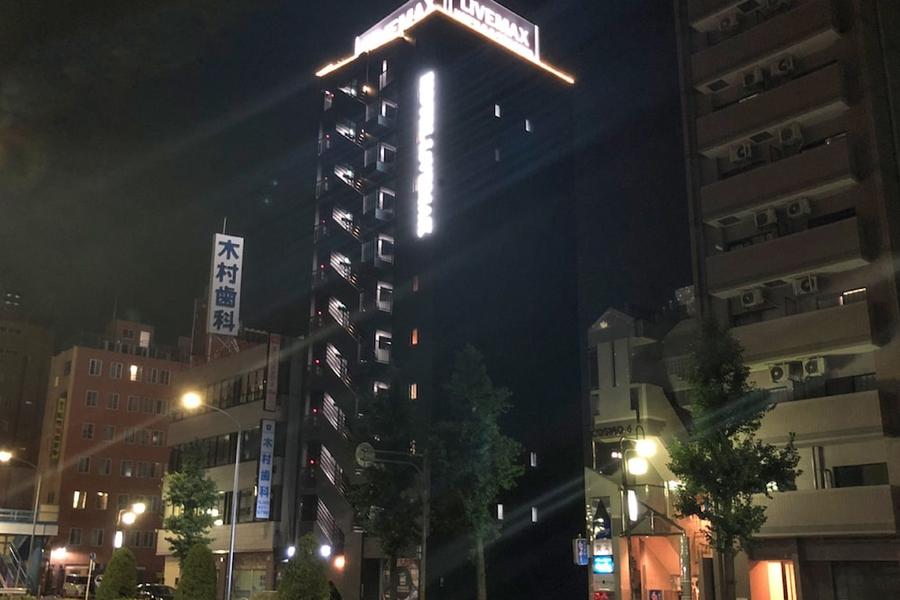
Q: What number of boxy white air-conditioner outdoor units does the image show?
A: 12